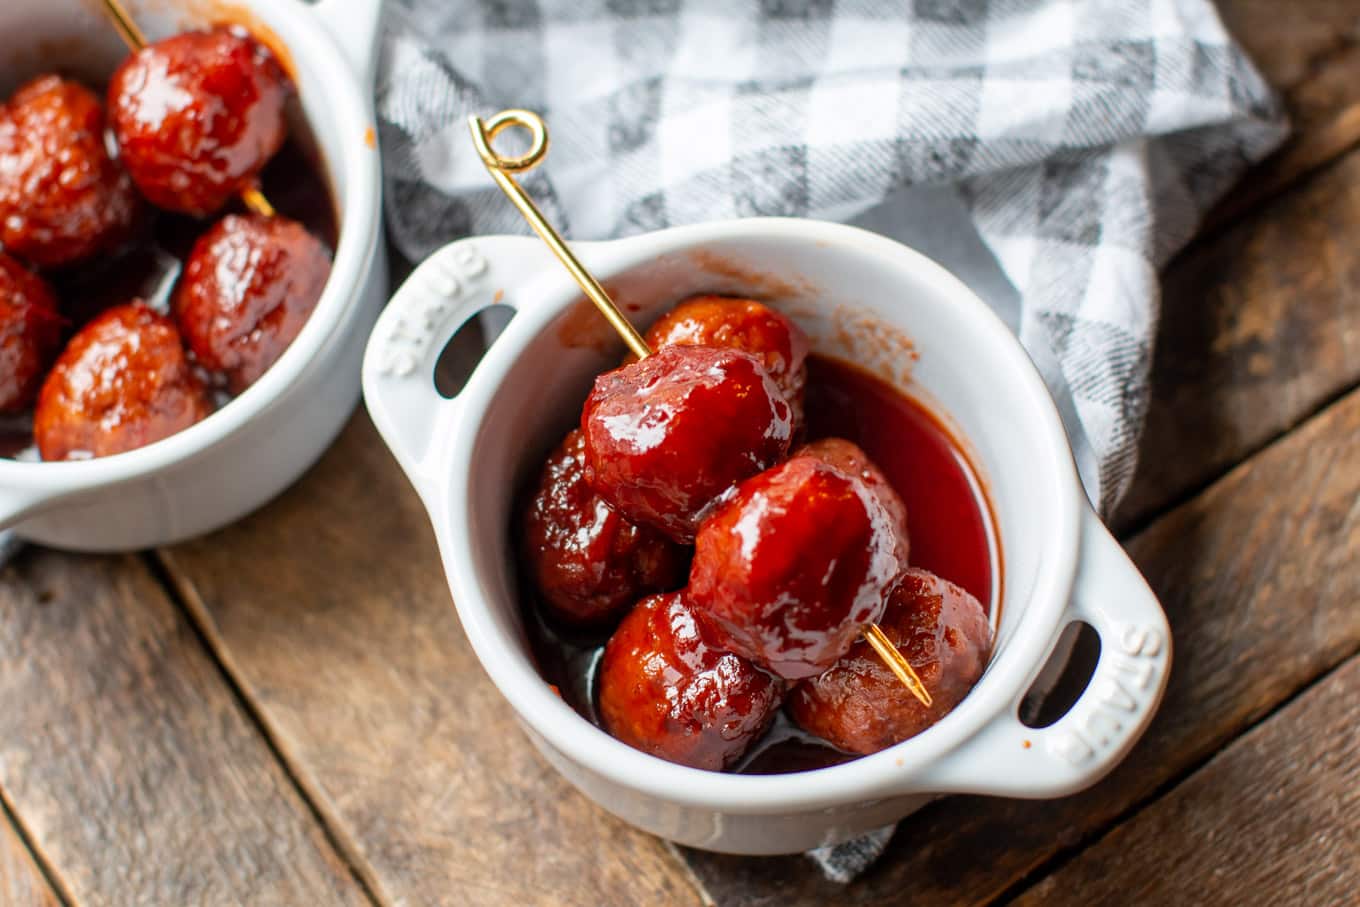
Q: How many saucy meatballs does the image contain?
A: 12